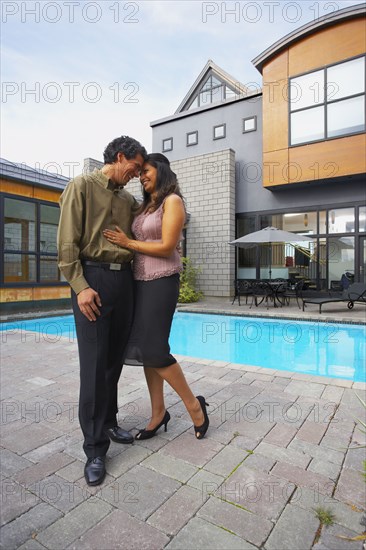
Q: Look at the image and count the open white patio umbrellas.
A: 1